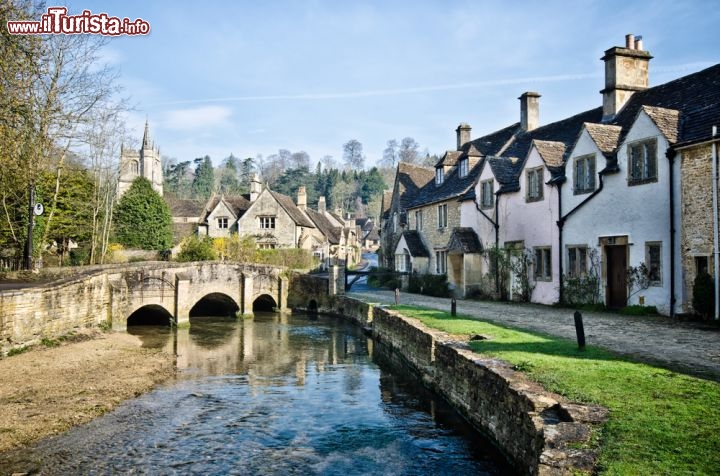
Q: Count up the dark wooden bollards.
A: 3